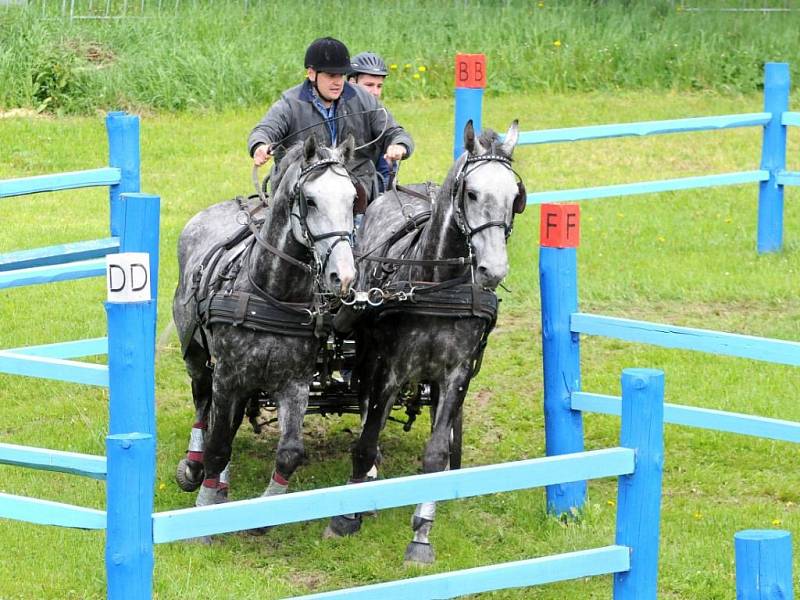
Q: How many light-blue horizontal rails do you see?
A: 15